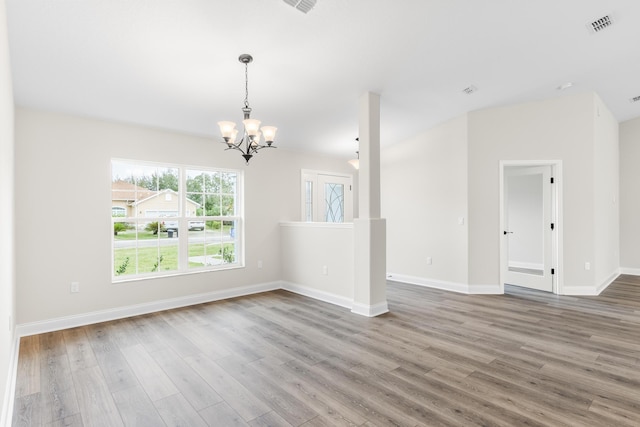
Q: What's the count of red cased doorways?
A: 0